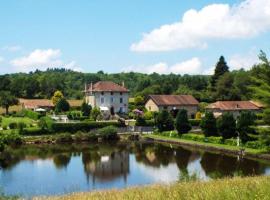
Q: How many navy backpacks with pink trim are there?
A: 0